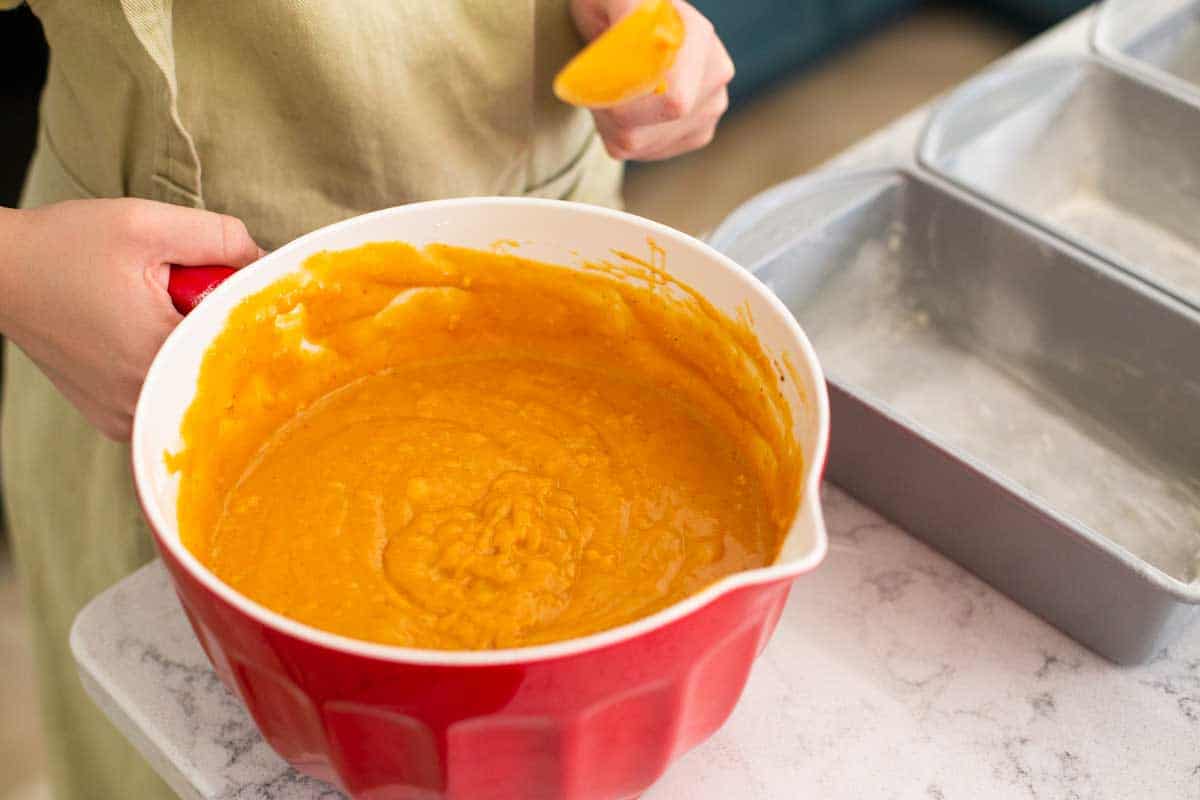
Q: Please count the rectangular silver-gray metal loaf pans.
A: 3